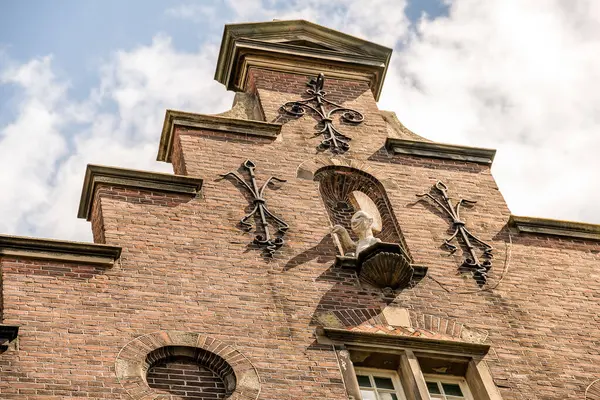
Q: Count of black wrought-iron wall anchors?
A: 3